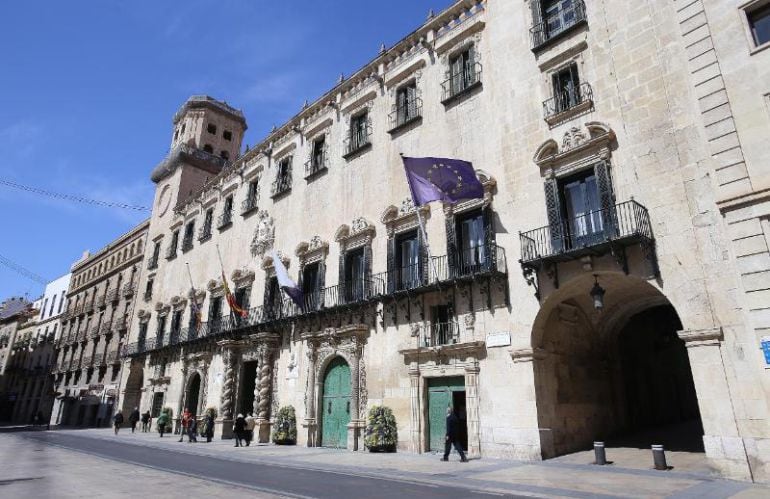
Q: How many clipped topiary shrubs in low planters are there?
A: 4